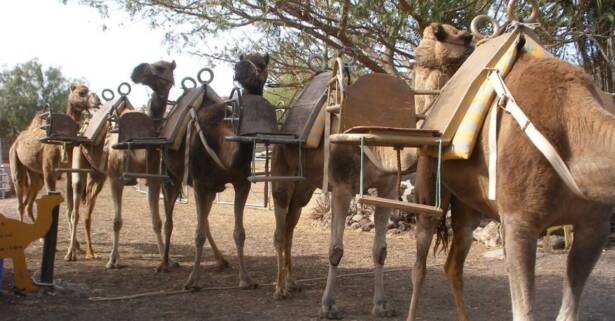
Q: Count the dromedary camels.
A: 5